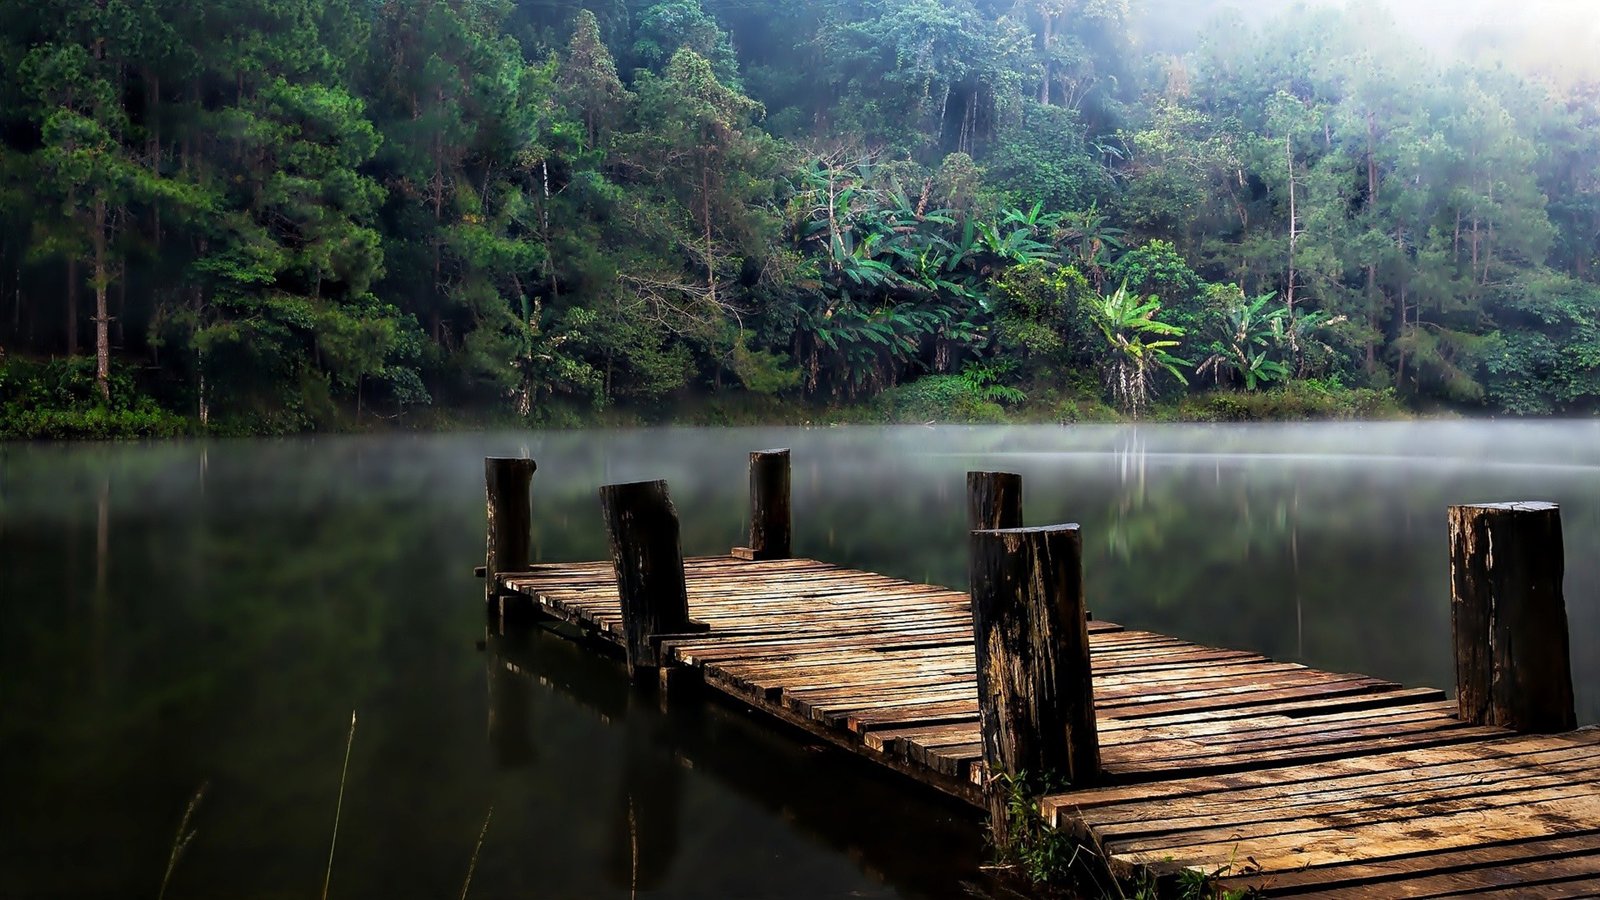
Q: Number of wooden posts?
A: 6